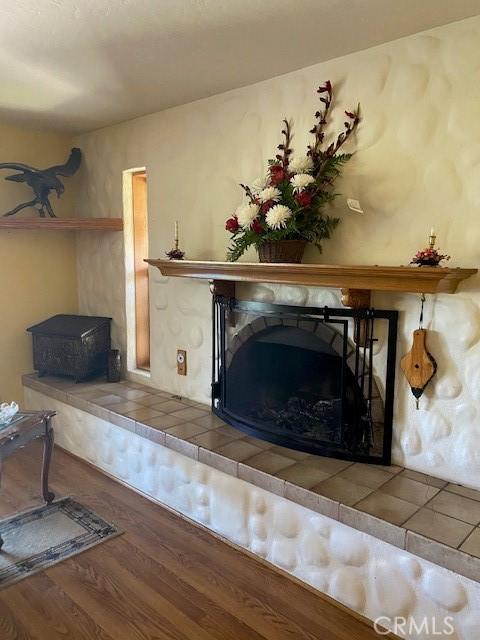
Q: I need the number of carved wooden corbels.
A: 2